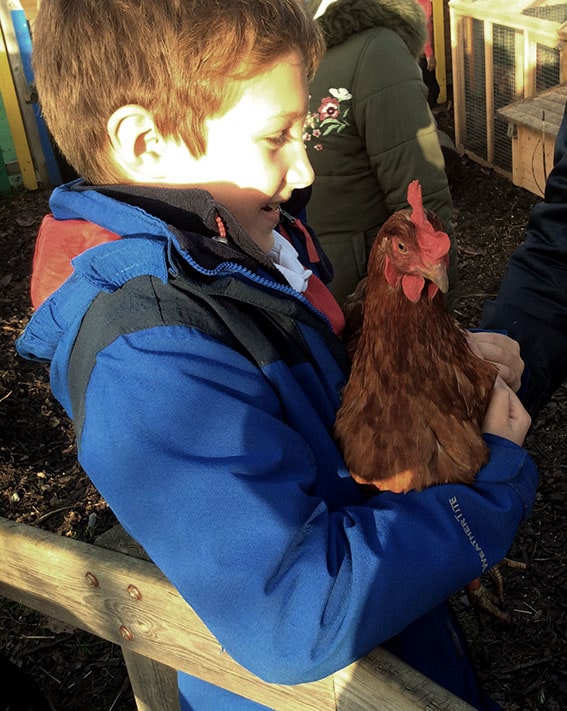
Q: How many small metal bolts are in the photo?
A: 3